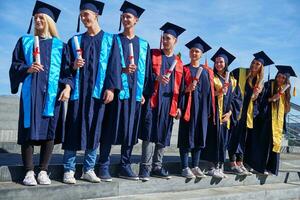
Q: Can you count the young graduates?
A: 8